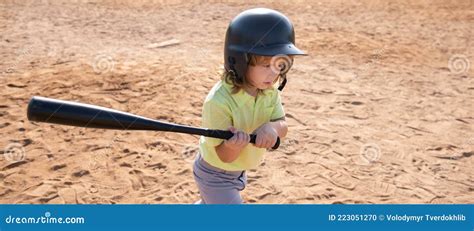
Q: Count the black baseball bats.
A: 1